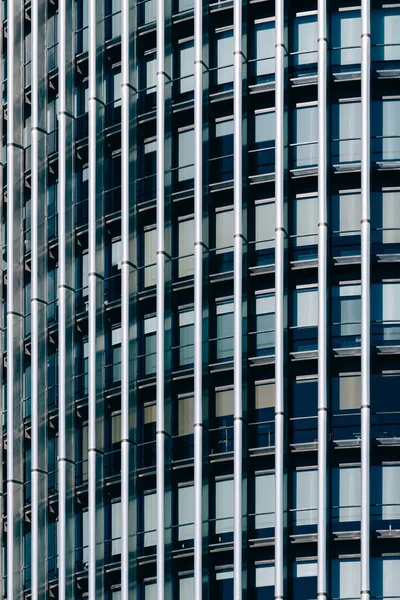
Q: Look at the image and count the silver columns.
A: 11